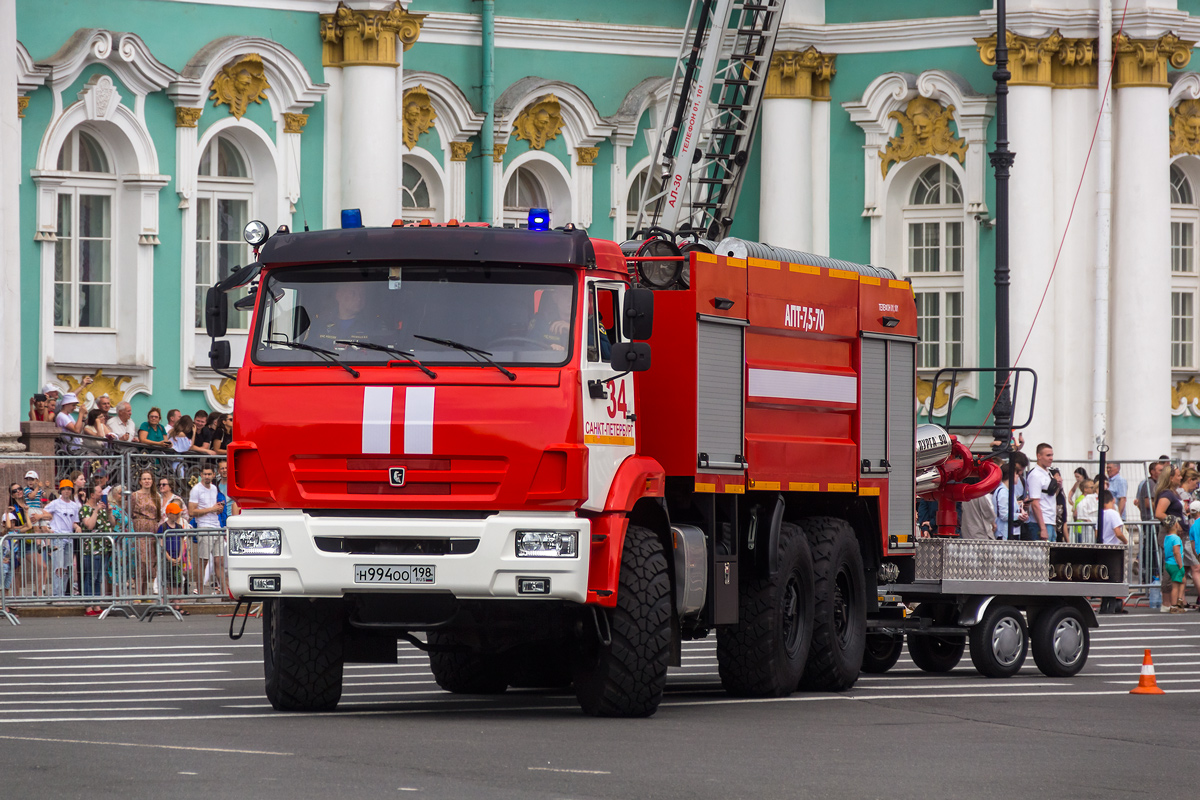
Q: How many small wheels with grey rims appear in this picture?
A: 2